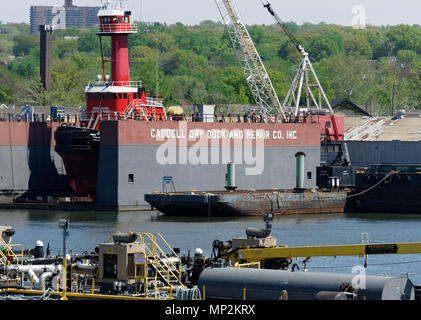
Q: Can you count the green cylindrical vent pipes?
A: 2